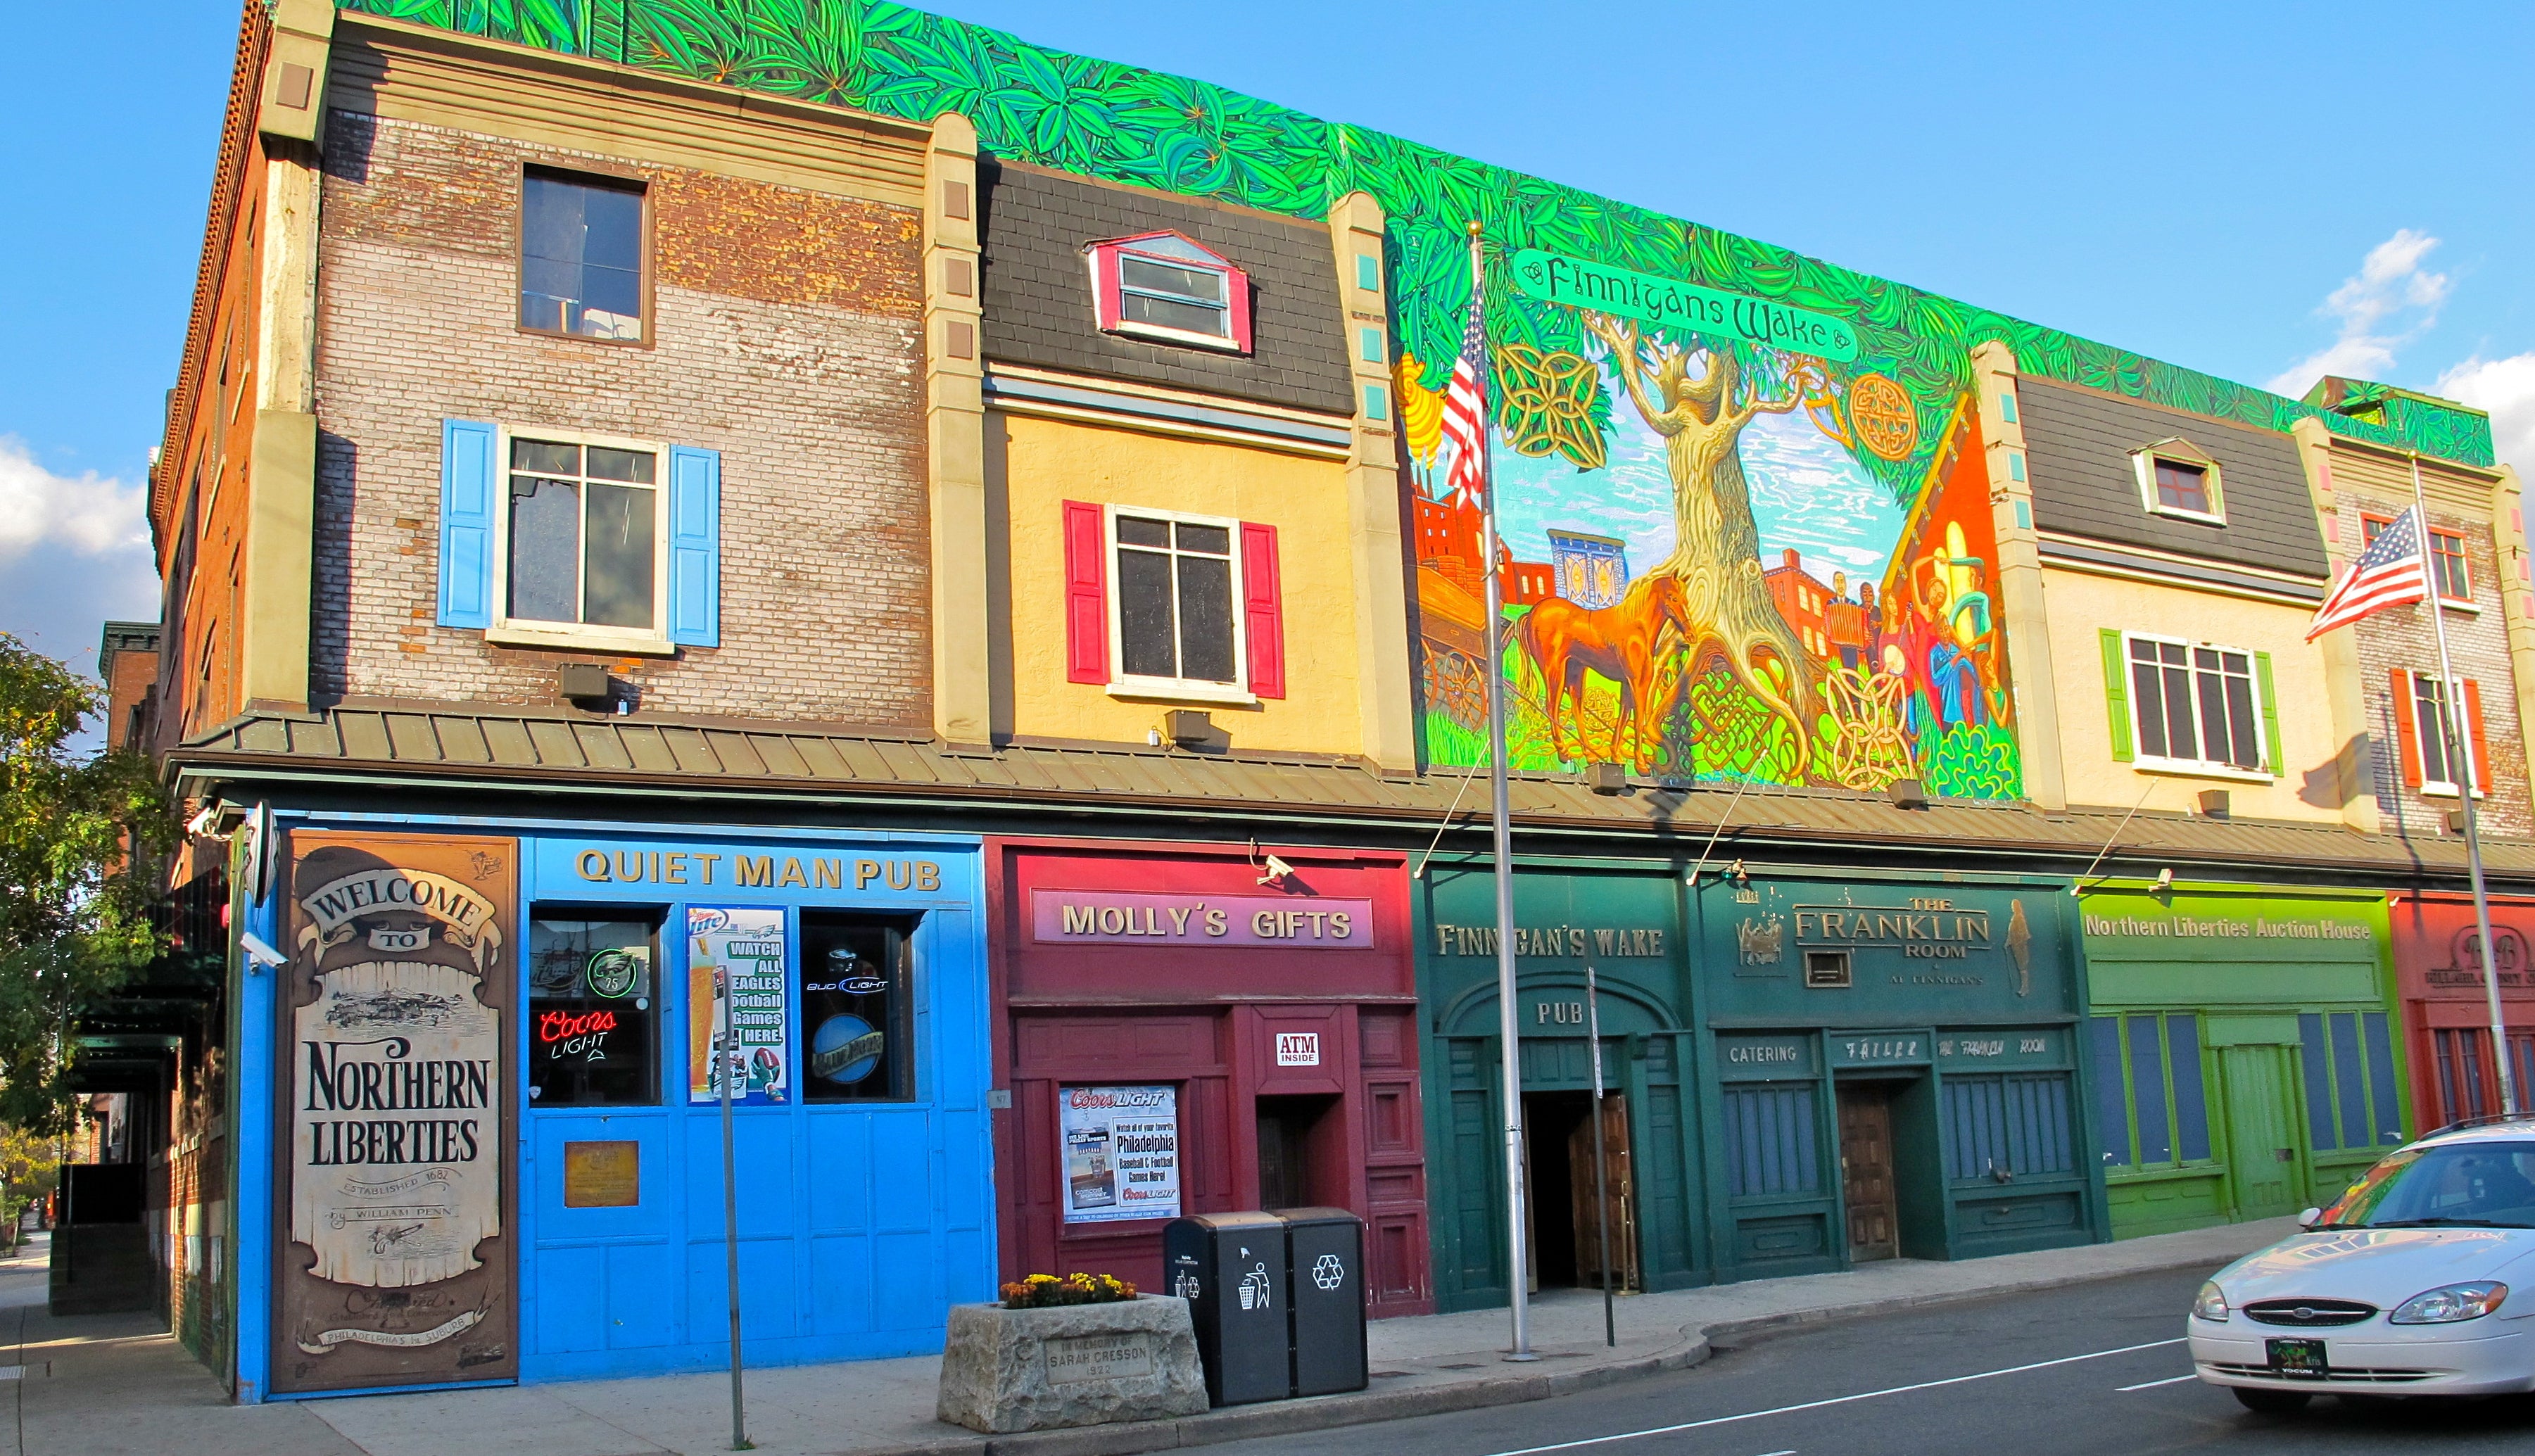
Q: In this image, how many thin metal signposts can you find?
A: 2